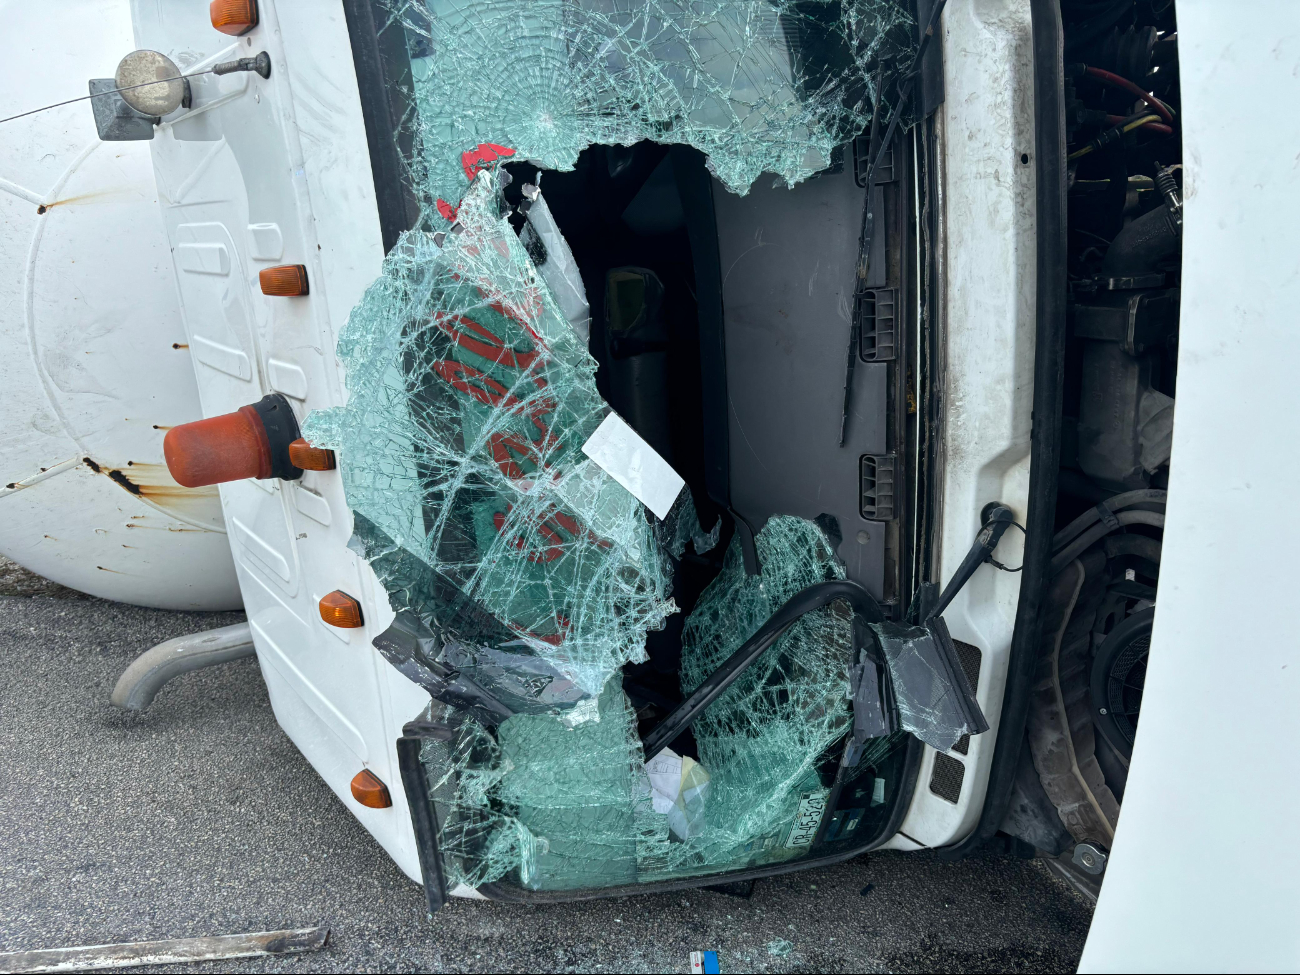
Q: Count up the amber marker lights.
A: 5